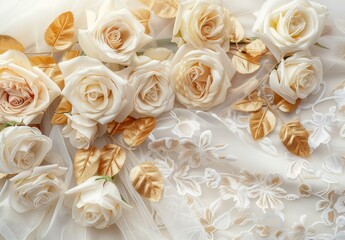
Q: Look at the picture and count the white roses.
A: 12